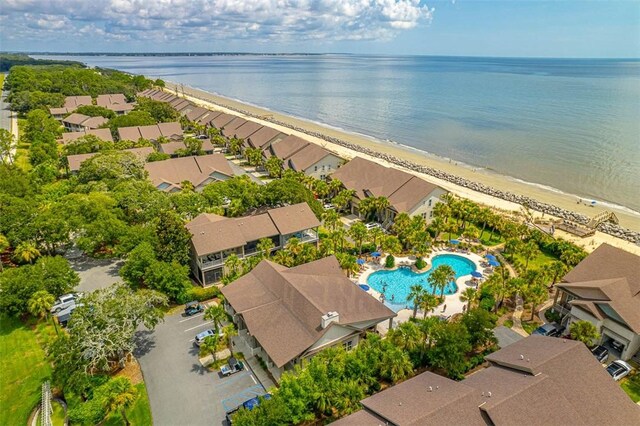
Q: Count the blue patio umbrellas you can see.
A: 7